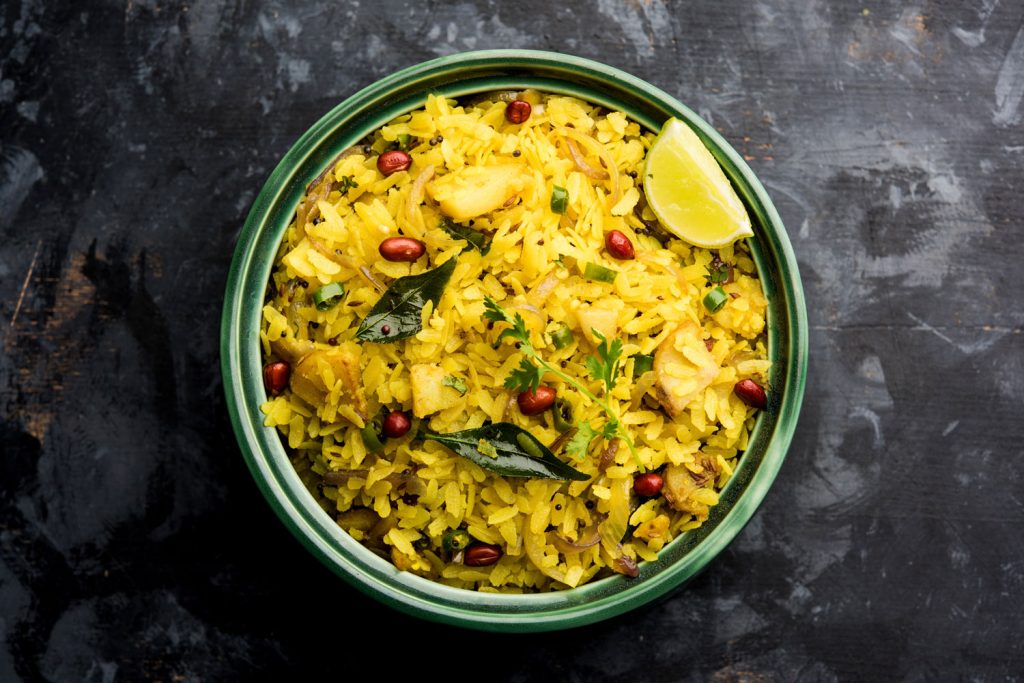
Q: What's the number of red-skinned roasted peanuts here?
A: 10